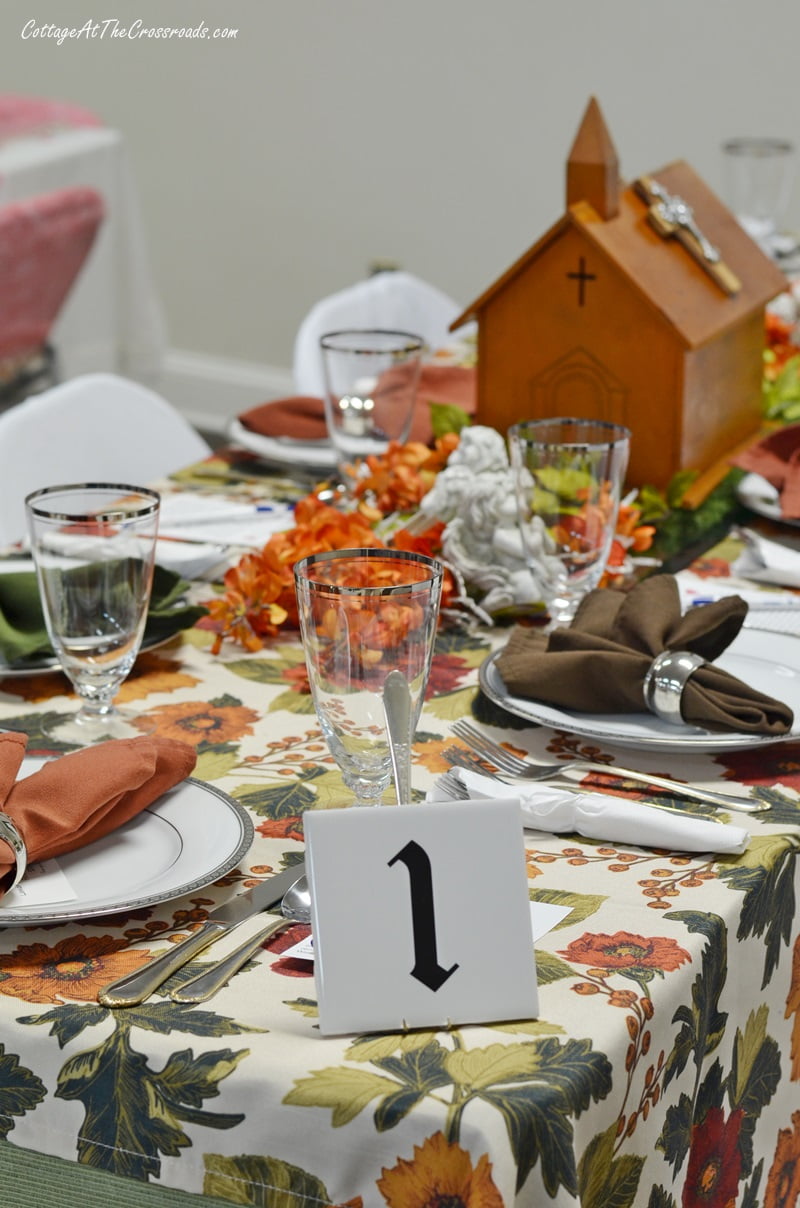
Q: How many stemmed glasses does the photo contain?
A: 5